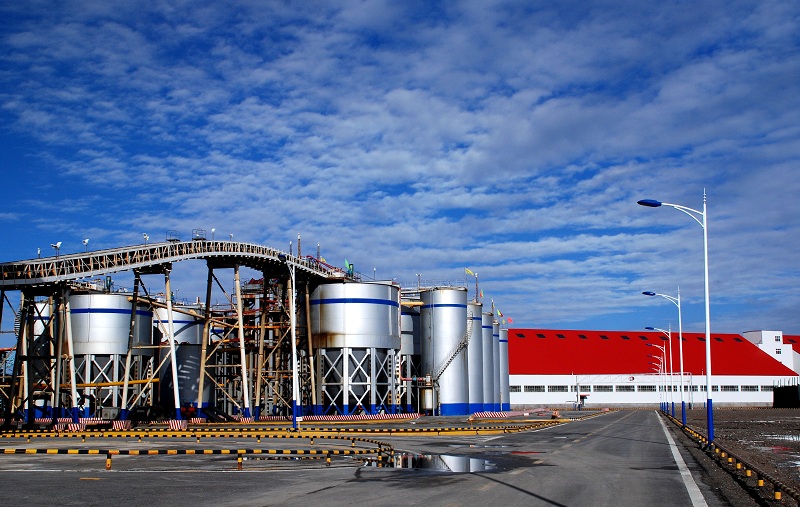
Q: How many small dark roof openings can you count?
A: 13